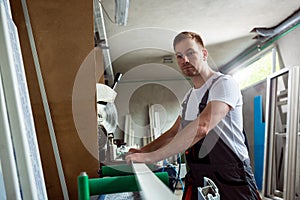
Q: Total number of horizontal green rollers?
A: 2